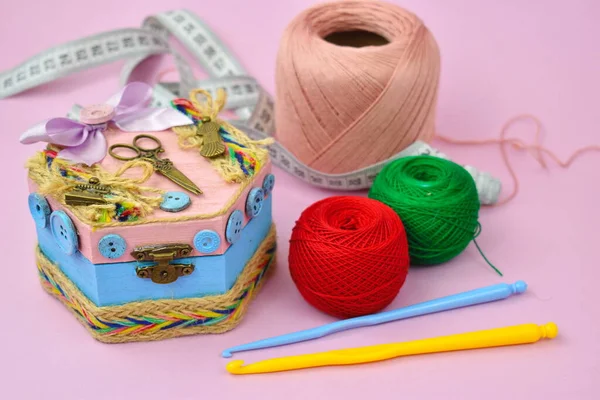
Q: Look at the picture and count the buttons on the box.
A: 9